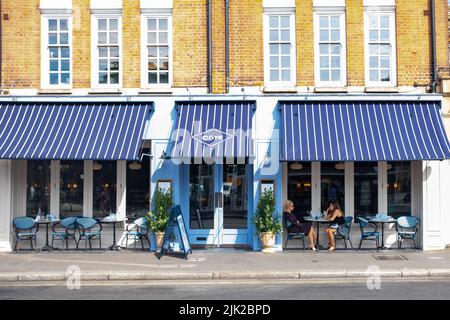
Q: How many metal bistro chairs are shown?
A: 8